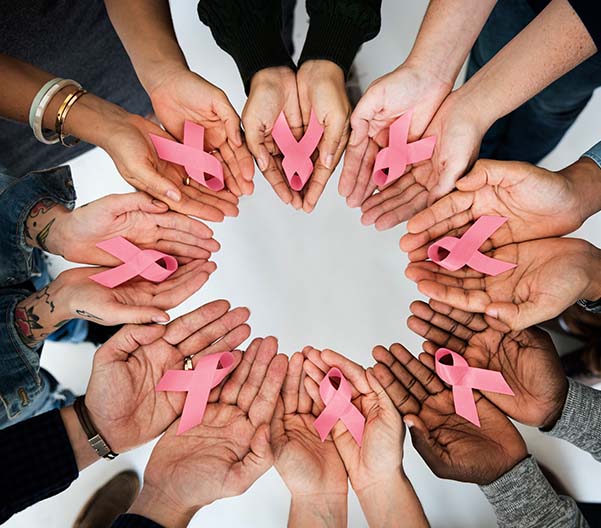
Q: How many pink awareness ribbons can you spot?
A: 8